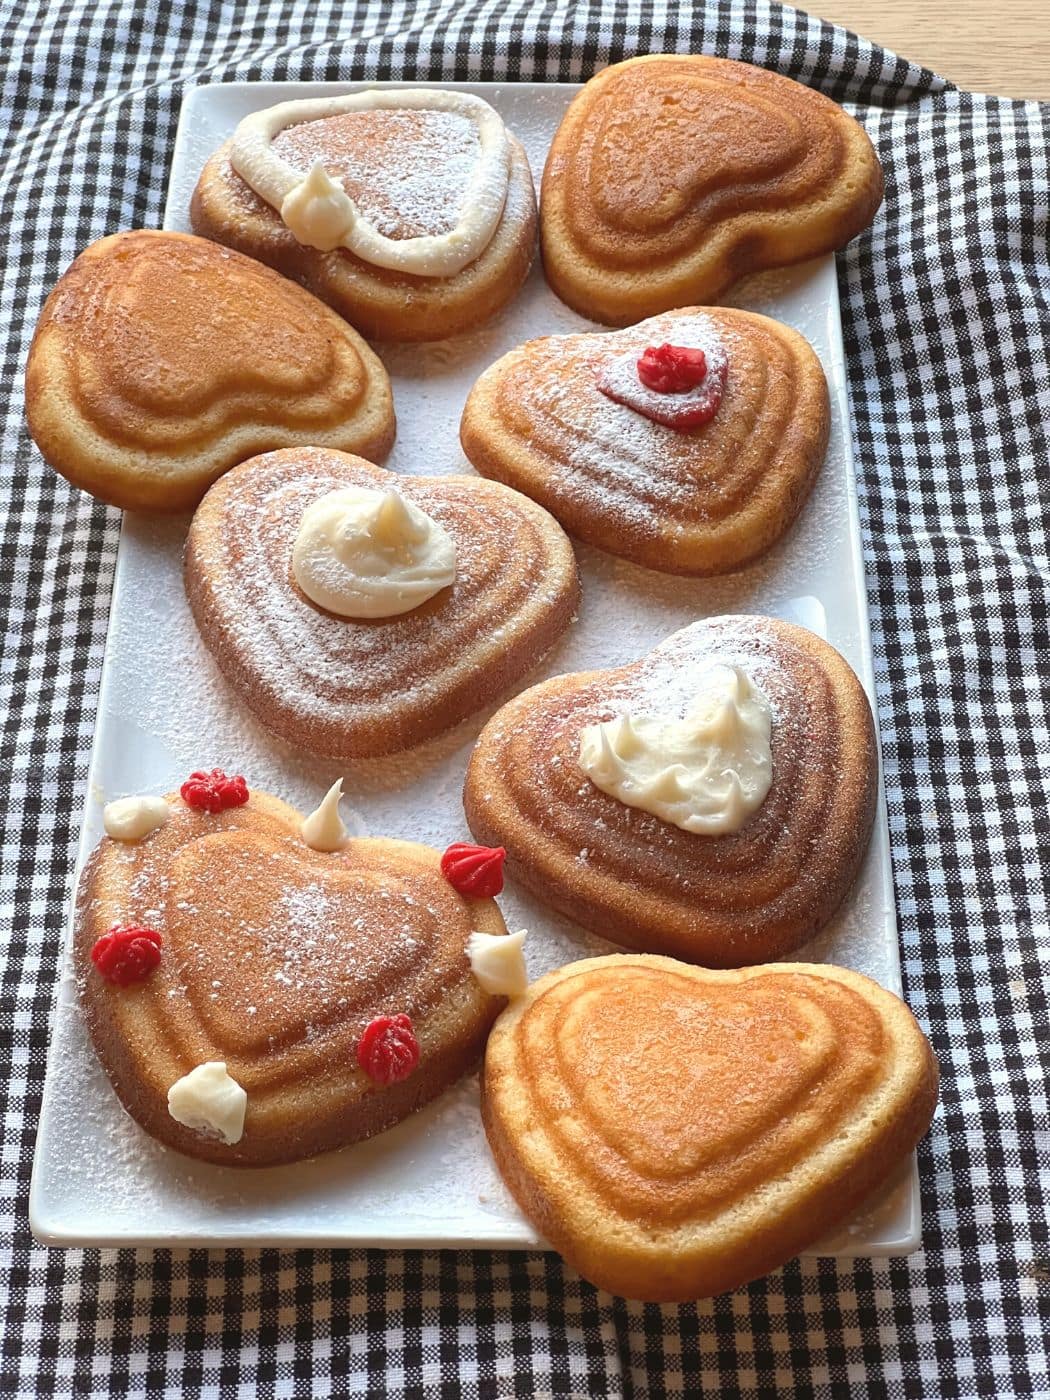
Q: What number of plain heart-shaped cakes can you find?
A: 3